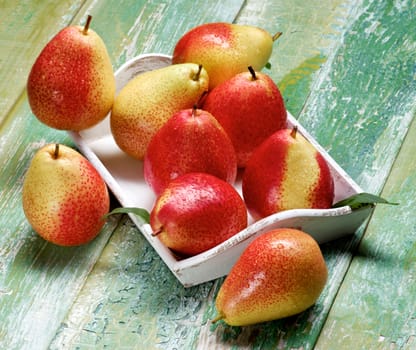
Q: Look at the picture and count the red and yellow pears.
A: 9